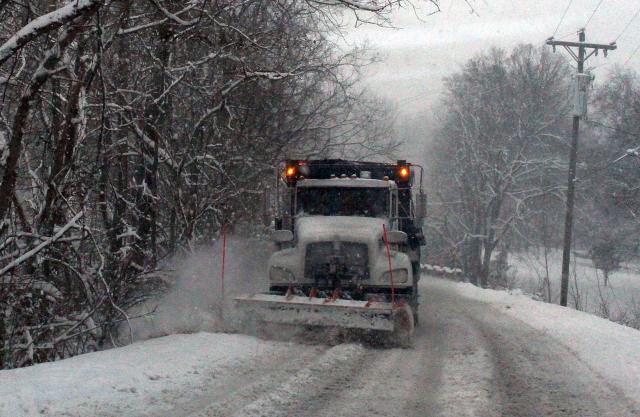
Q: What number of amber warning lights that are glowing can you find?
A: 2